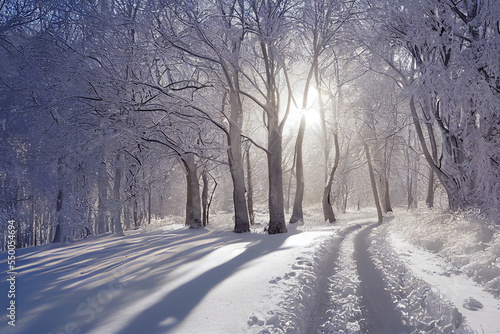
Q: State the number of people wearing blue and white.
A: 0